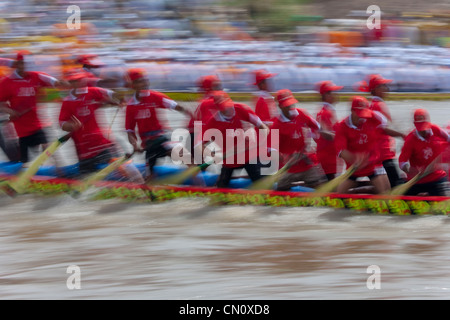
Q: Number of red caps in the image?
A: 12